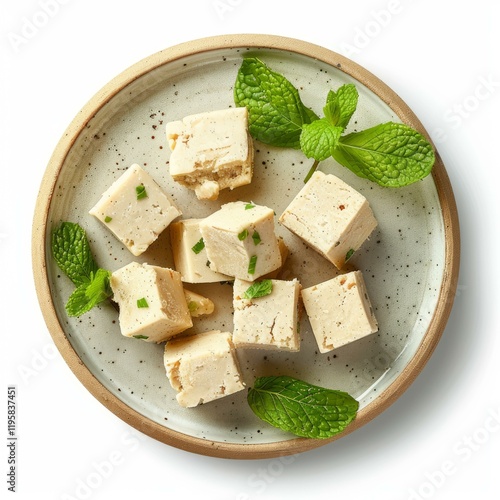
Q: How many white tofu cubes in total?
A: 9